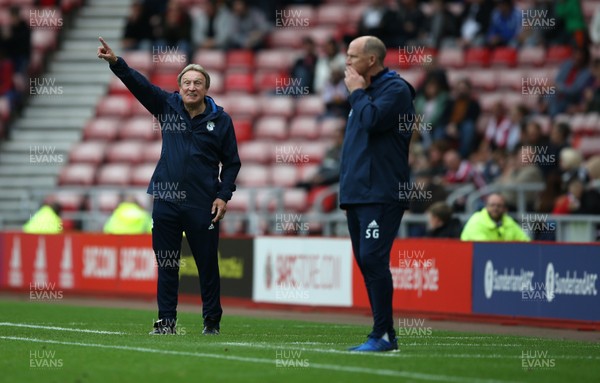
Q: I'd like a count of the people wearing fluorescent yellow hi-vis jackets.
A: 3